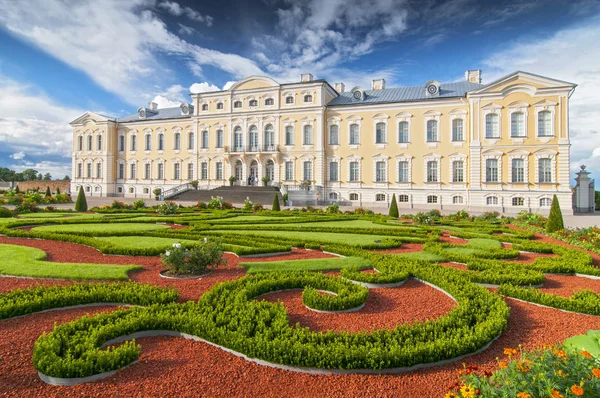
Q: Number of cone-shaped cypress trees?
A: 4